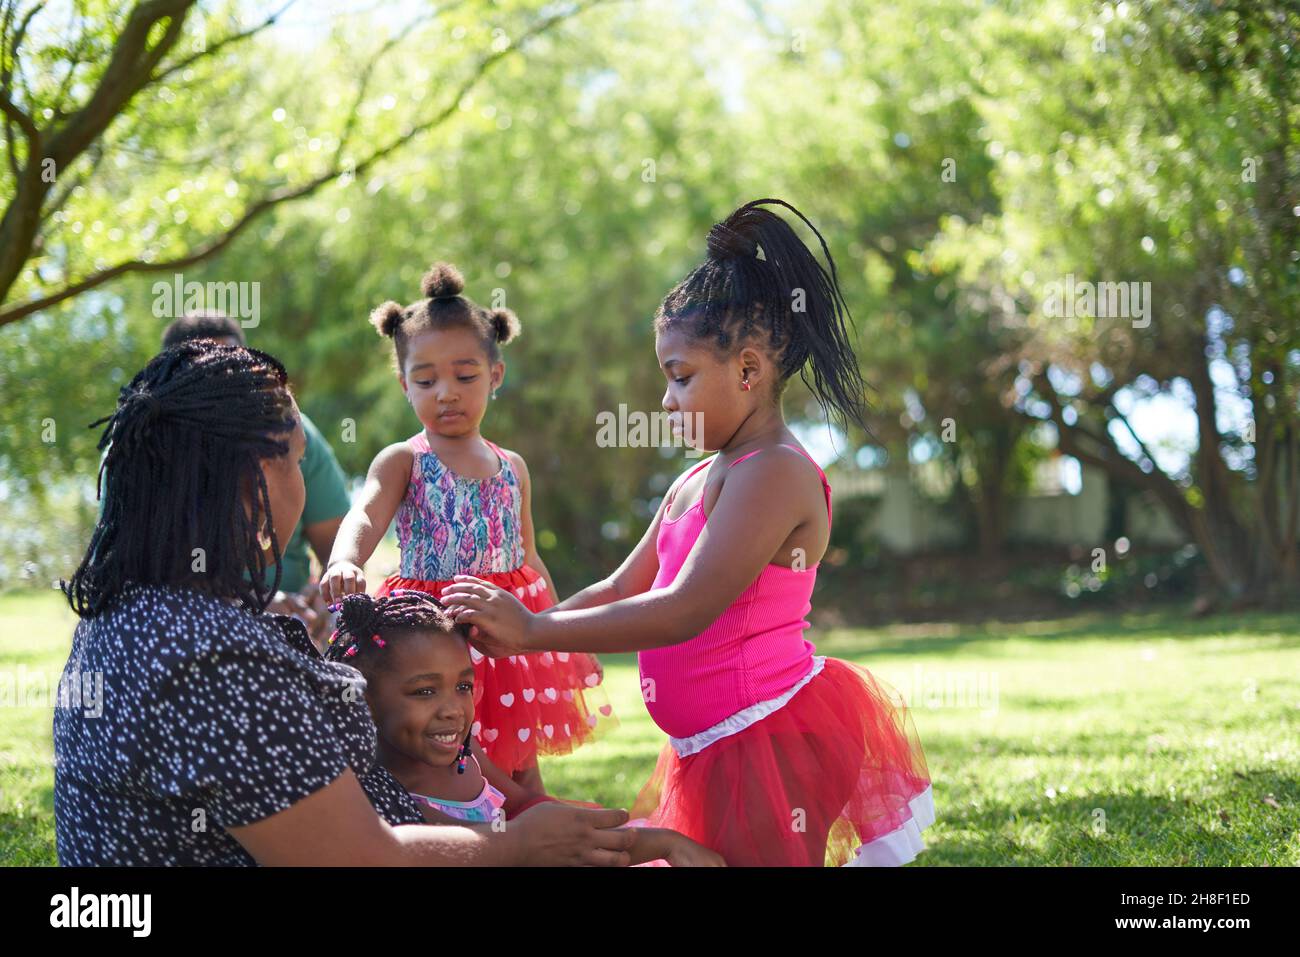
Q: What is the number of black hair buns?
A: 3